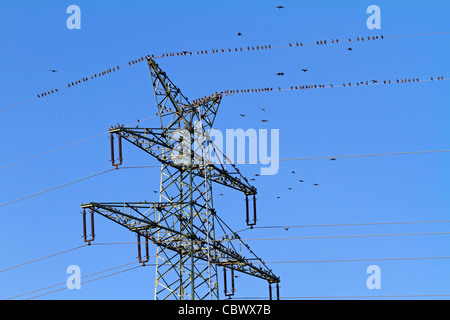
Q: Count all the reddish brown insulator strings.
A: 12